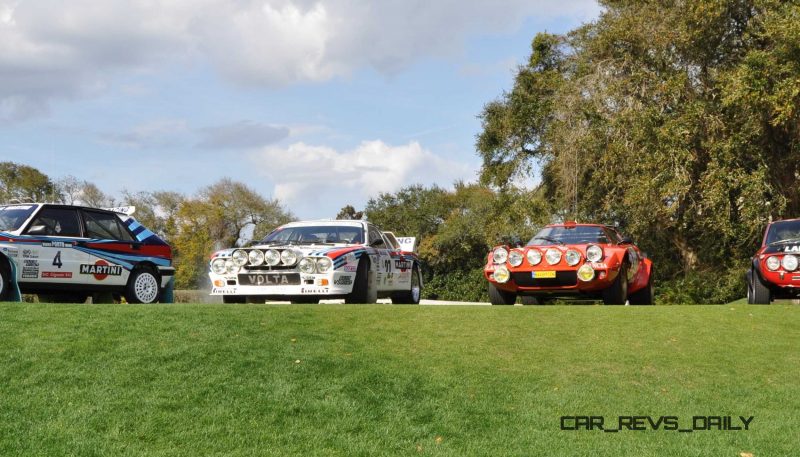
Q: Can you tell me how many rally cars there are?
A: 4